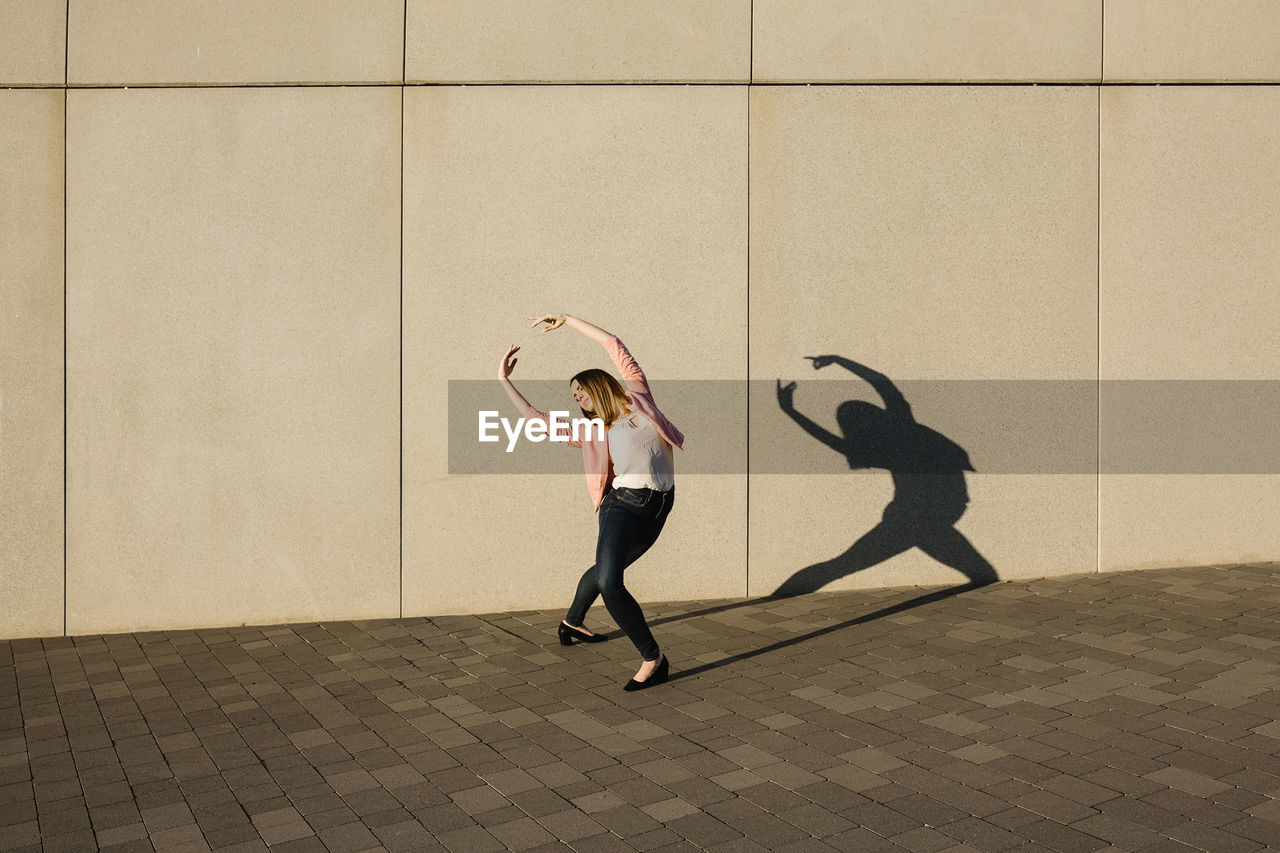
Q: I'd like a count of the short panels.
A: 5